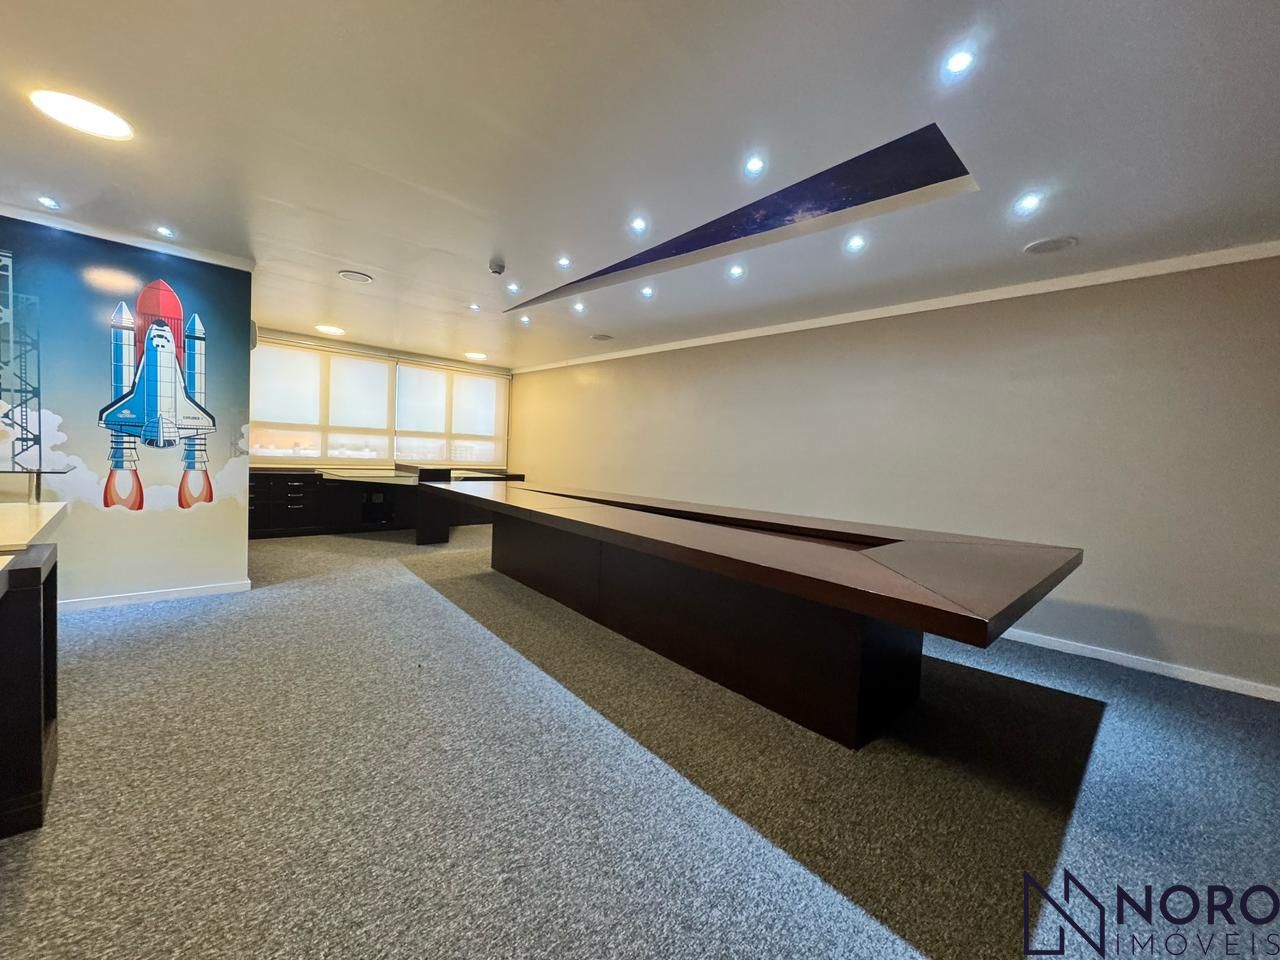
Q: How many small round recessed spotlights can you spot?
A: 14